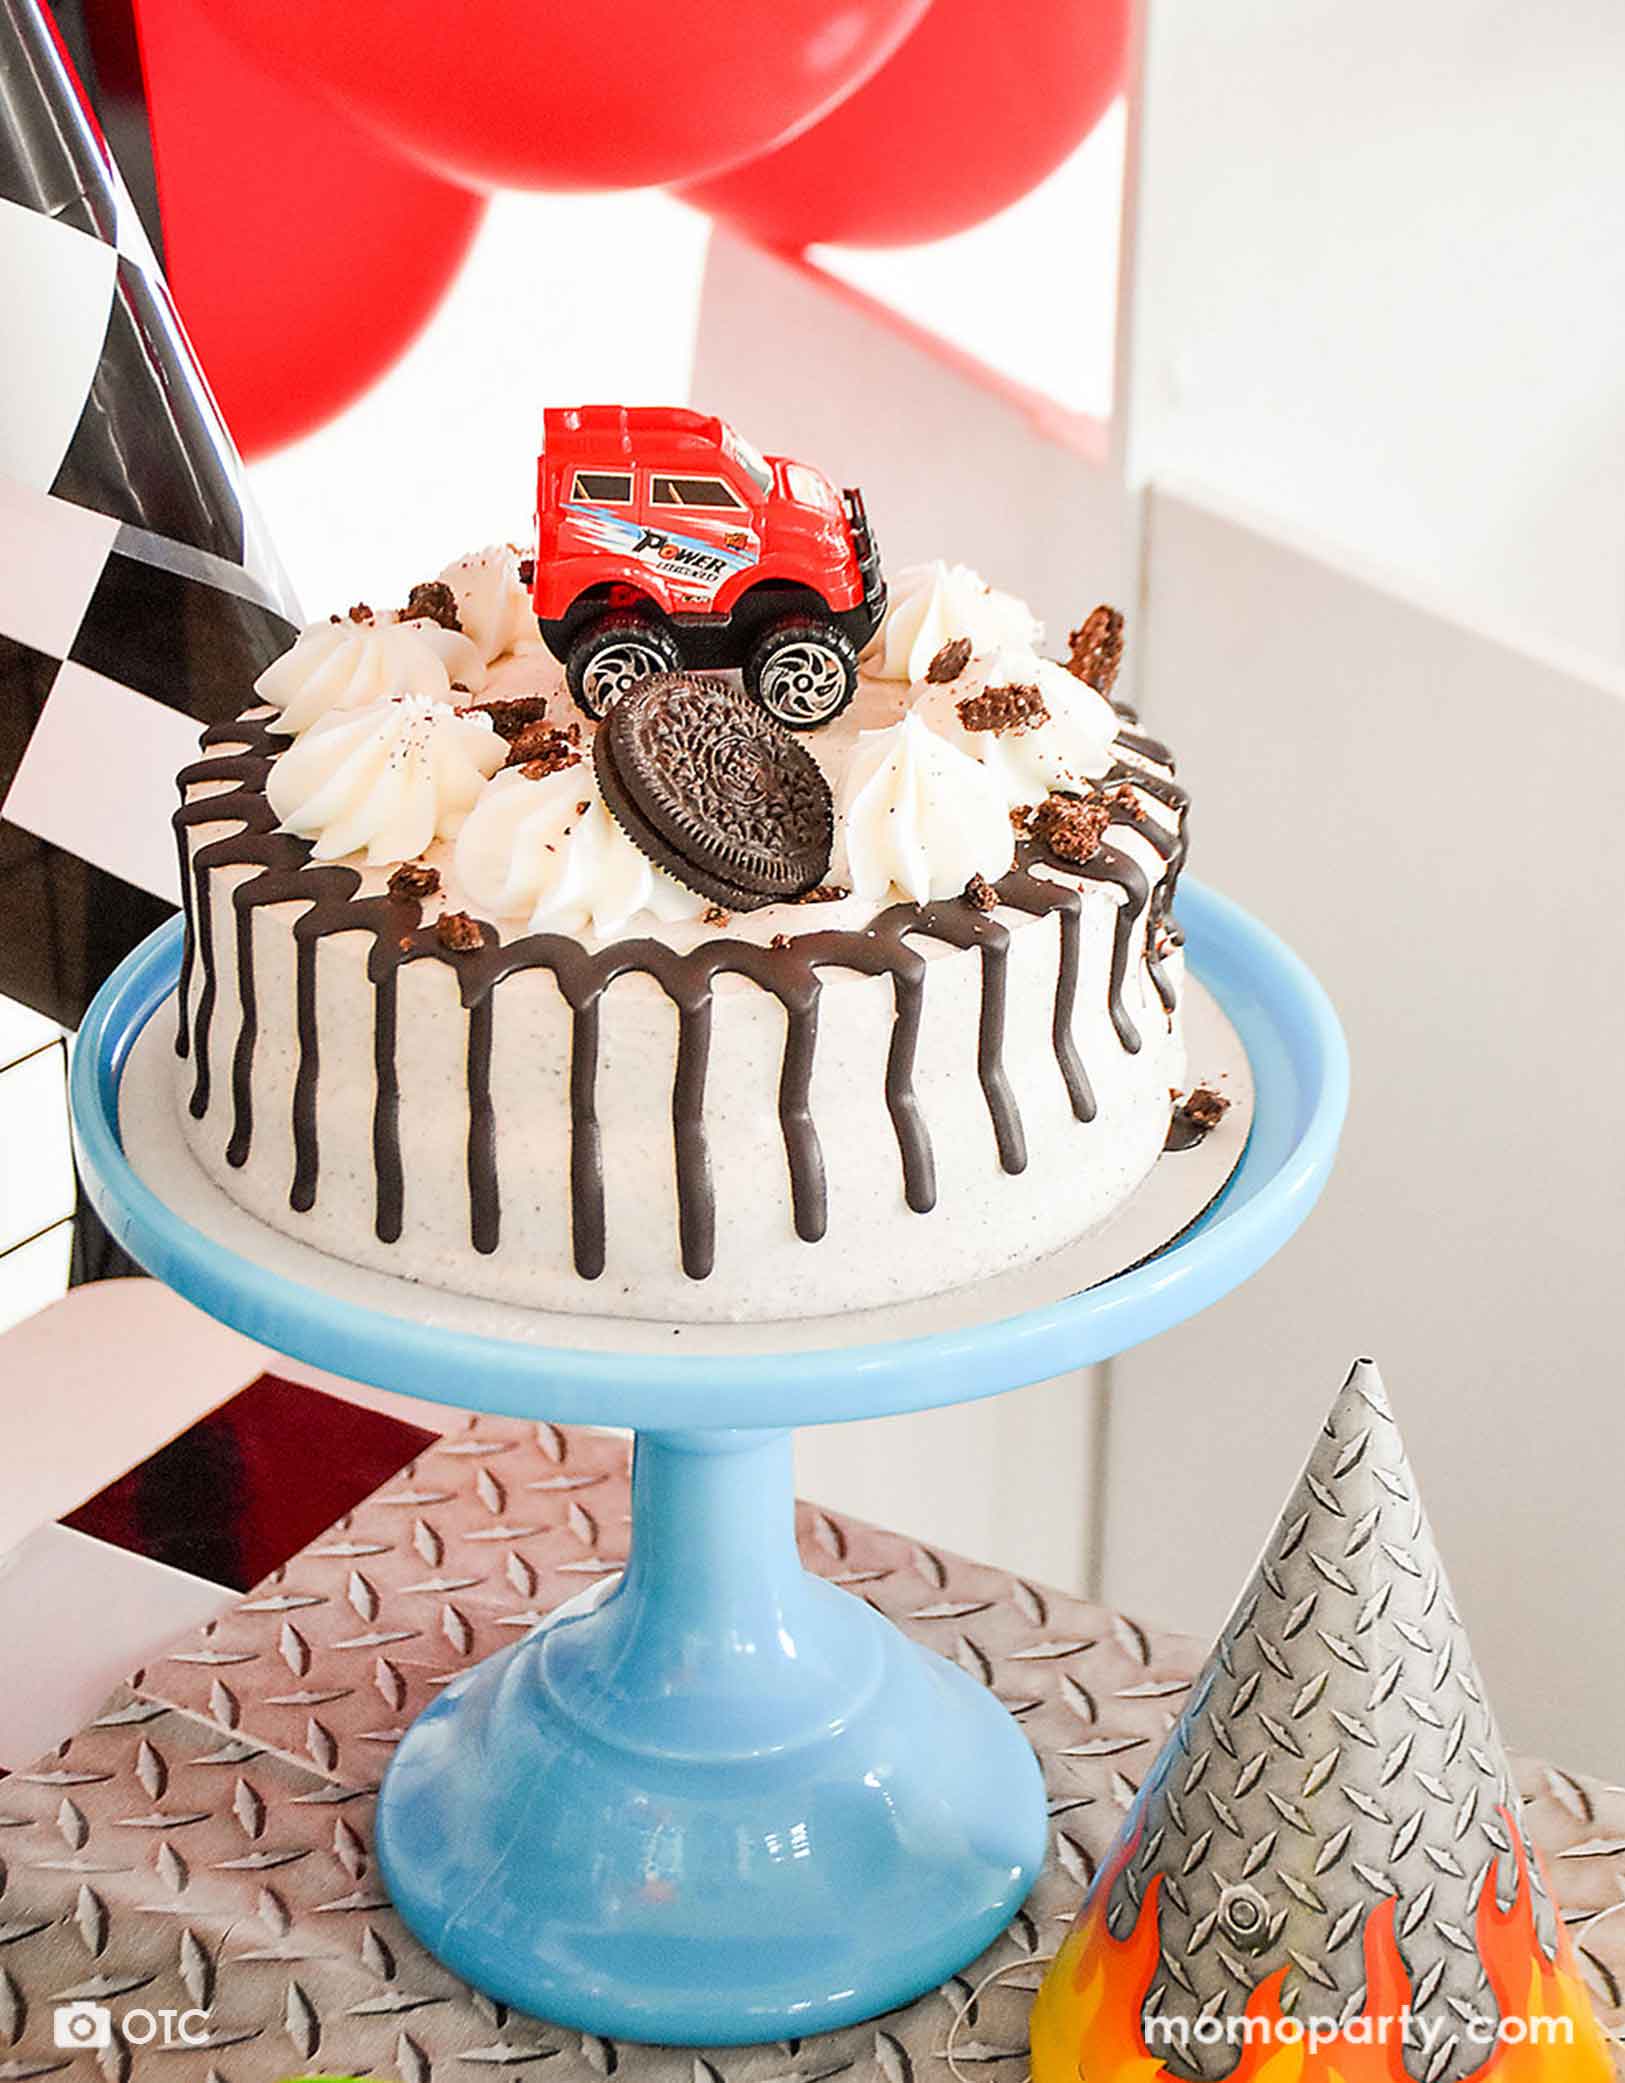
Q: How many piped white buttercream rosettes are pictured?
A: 7